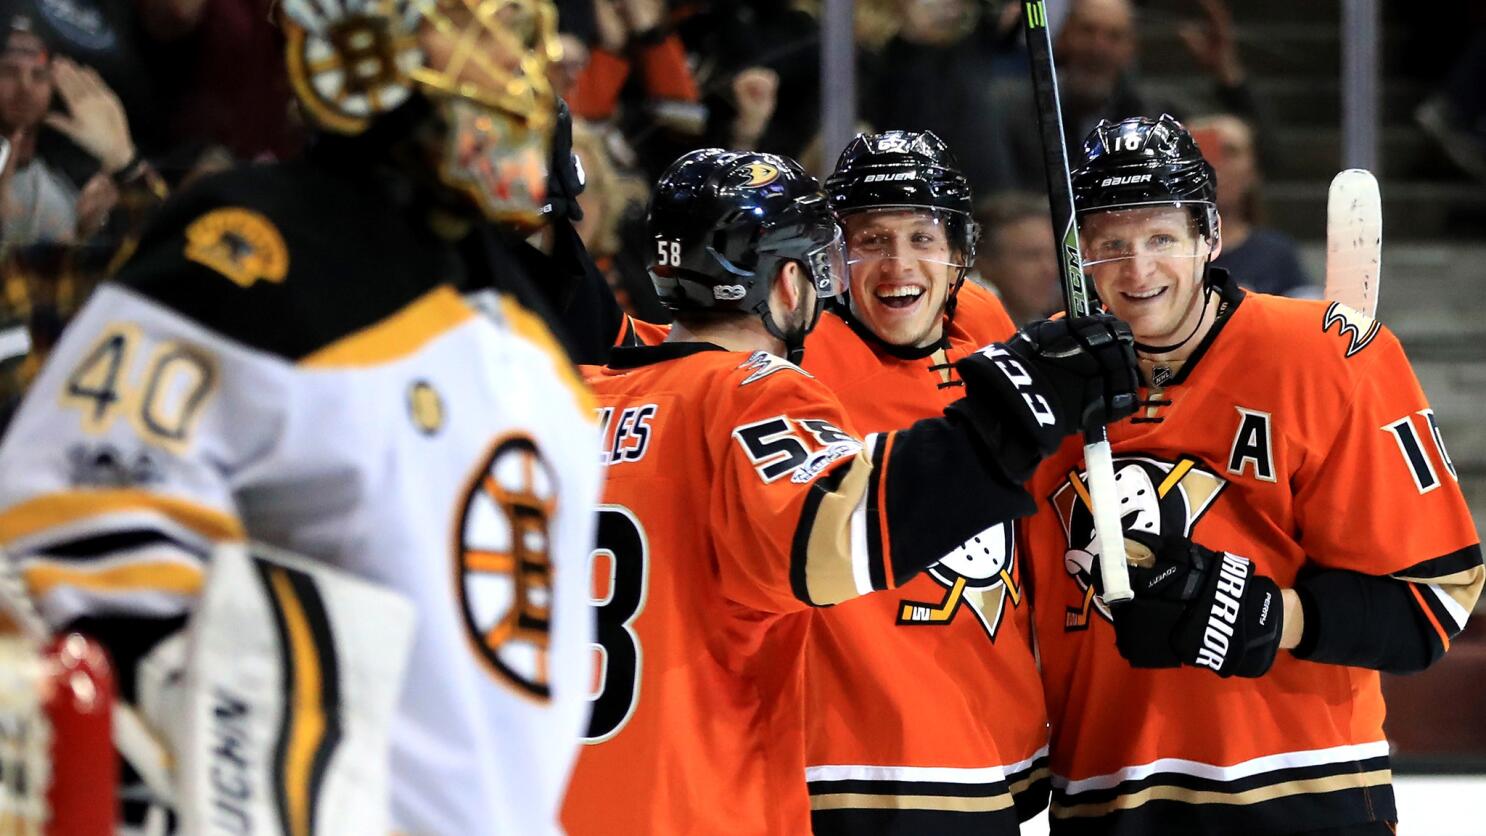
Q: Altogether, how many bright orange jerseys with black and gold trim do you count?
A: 3